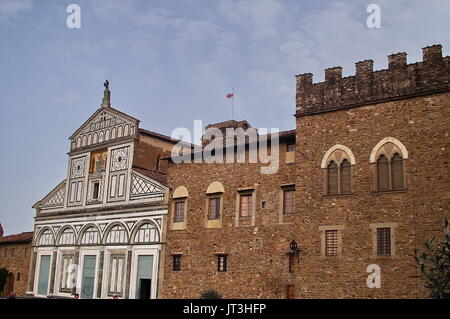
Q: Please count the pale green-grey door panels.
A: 3